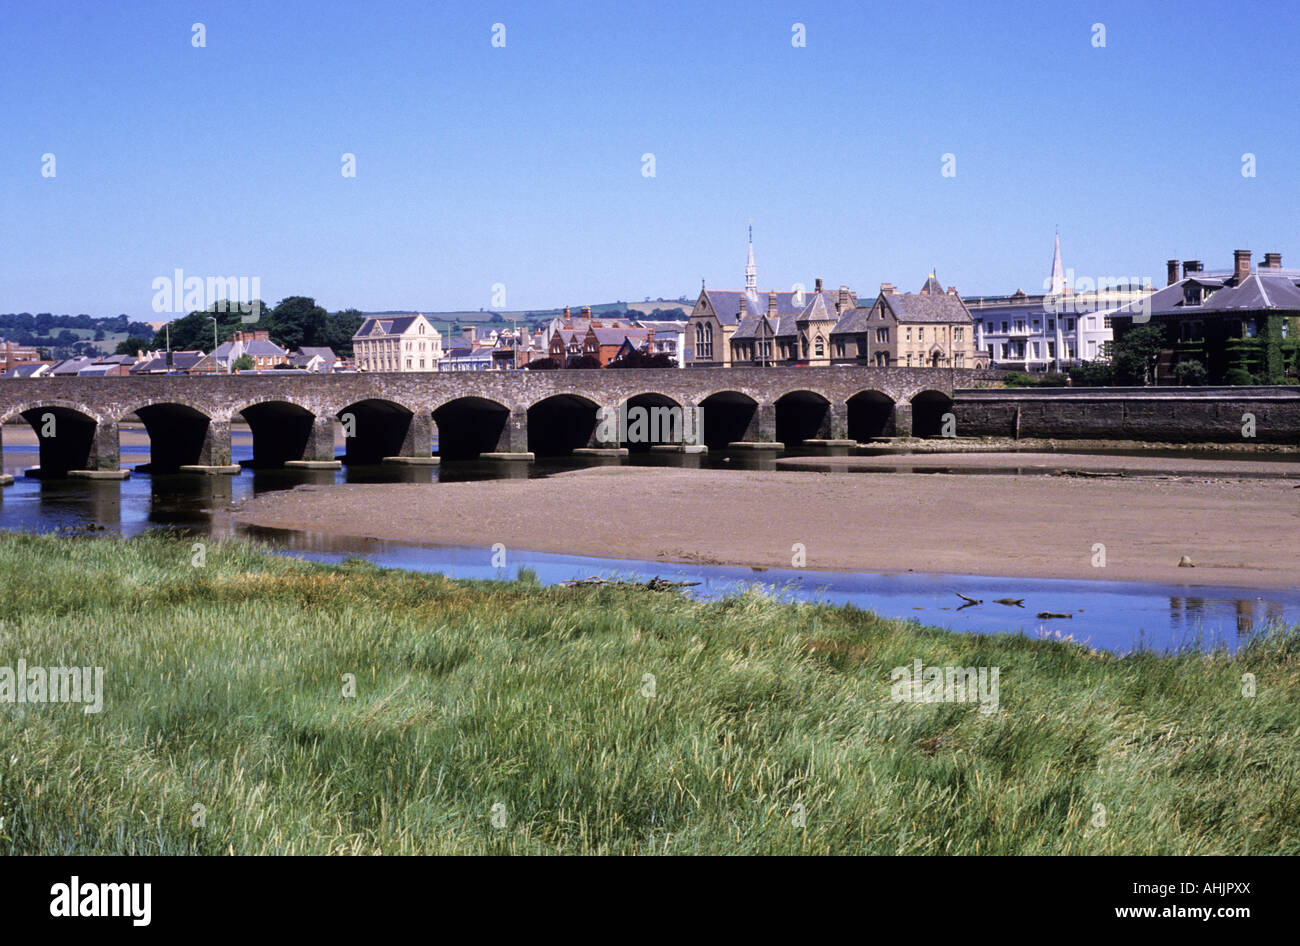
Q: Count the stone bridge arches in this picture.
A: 11